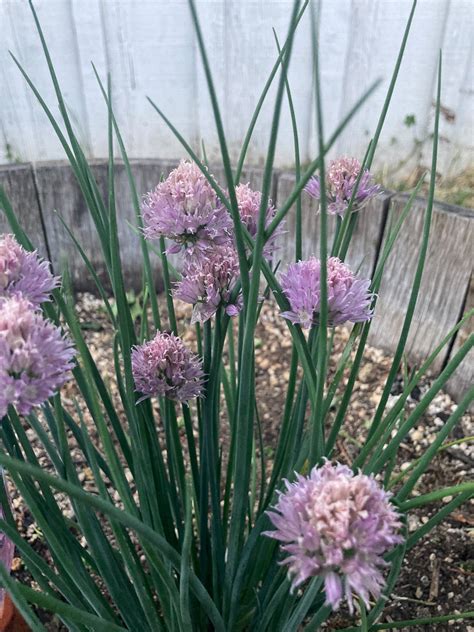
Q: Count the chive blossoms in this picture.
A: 9